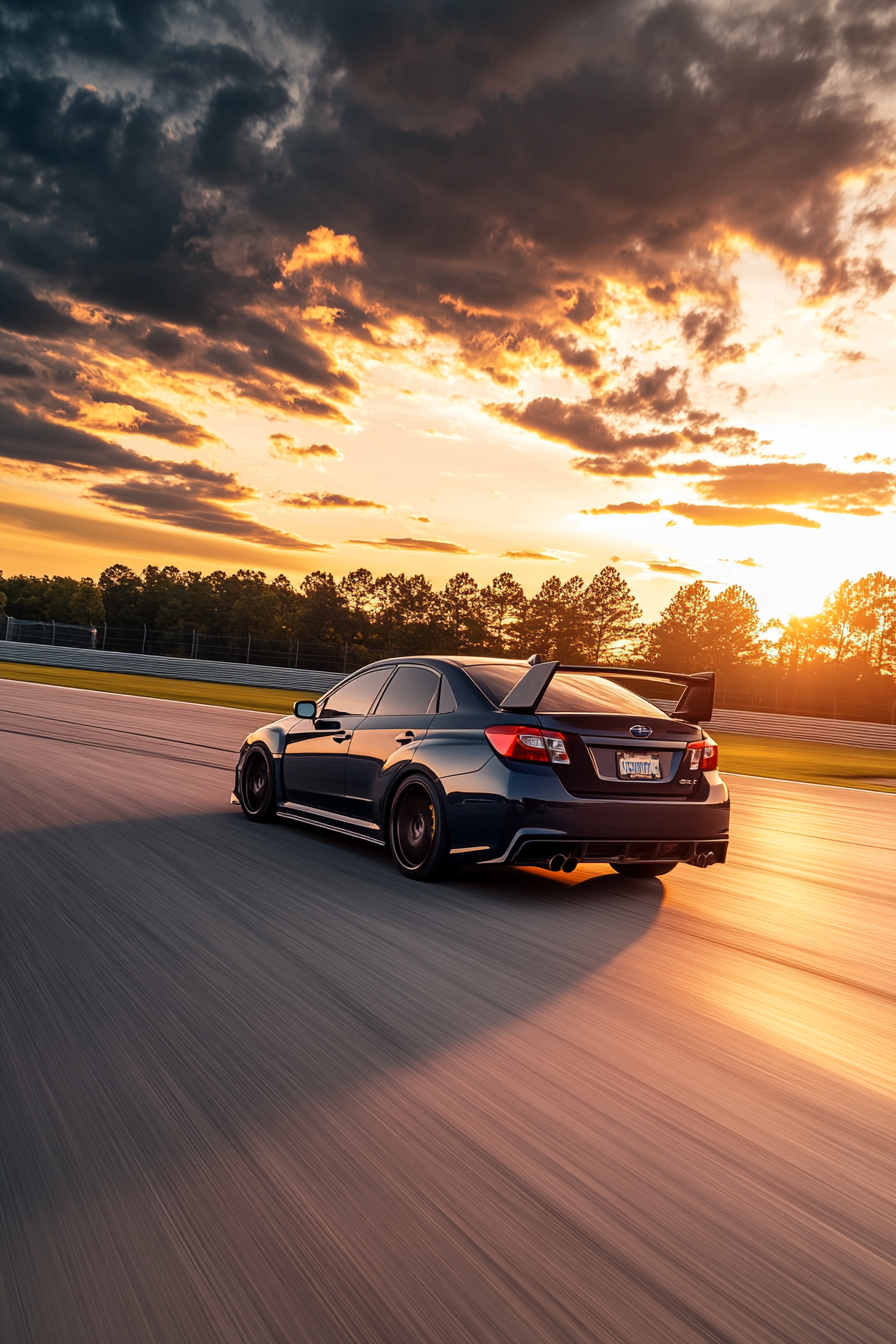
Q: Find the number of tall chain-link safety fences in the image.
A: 1